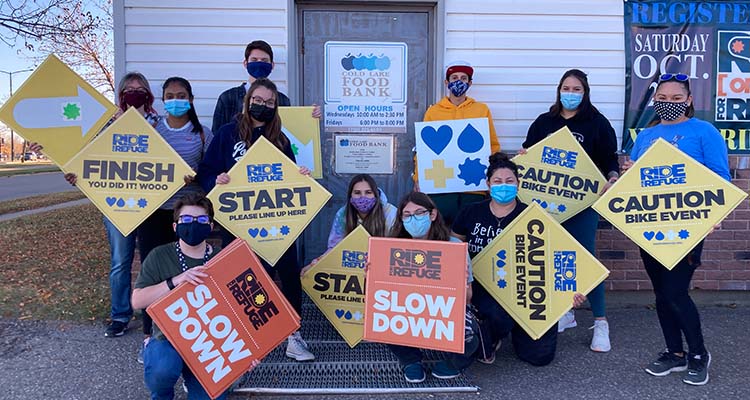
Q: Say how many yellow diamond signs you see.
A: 7